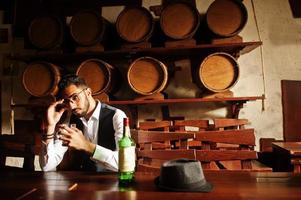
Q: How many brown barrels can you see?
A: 9